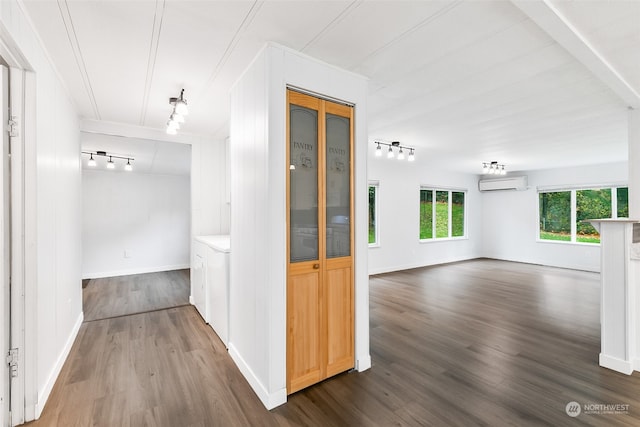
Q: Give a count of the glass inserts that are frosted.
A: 2